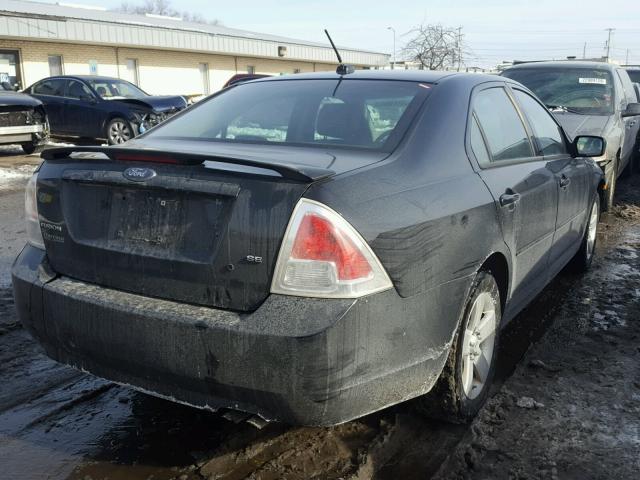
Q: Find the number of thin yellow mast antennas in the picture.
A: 0